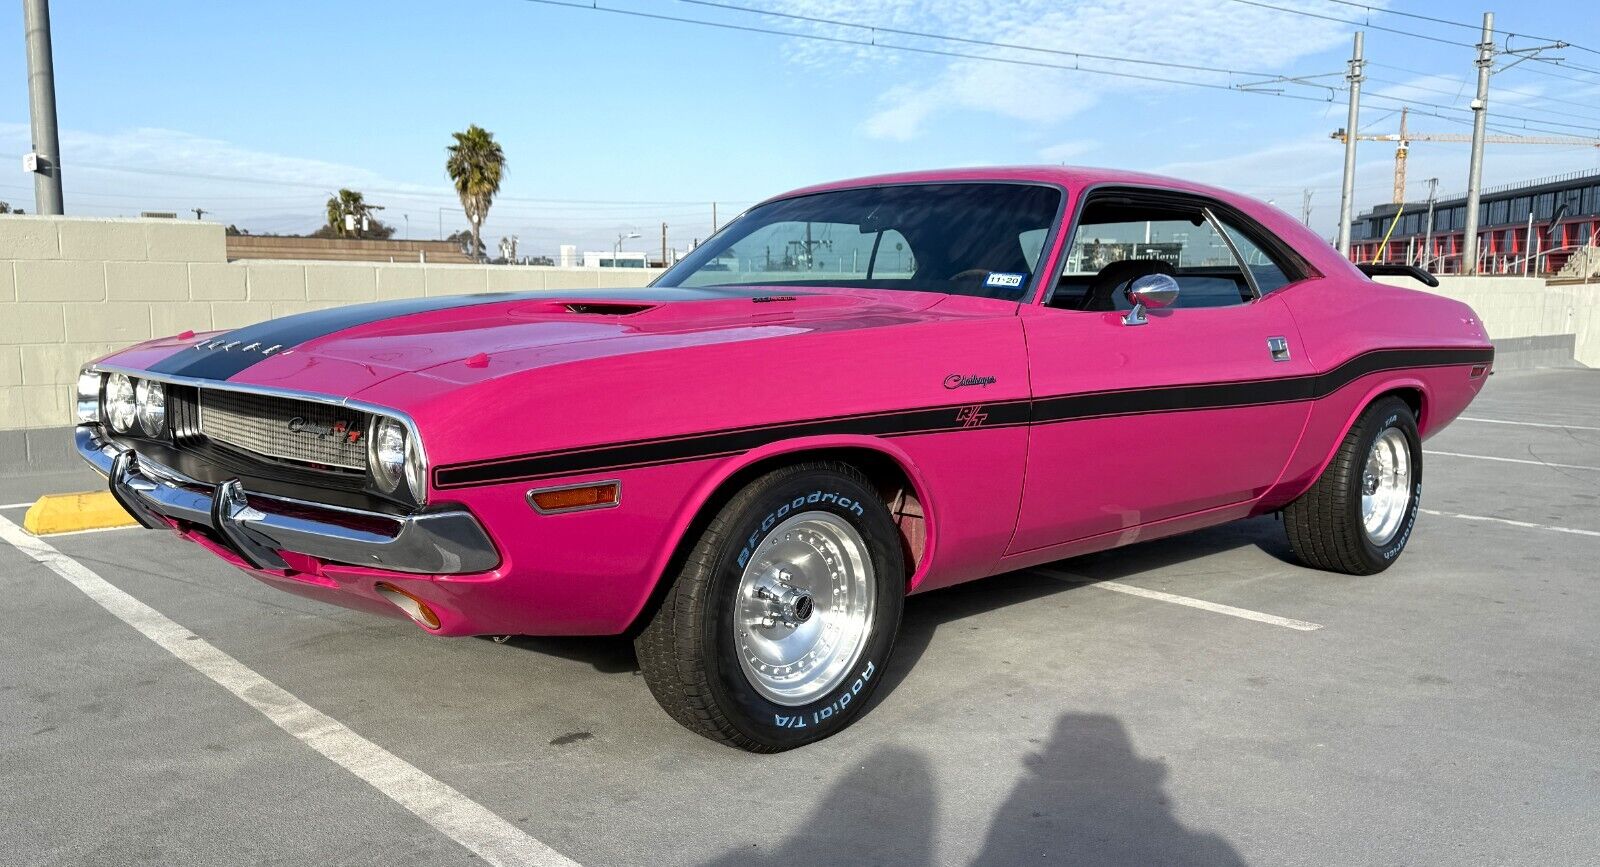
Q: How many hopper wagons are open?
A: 0